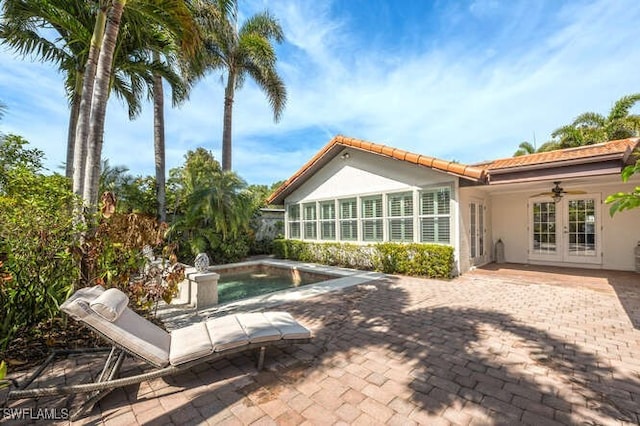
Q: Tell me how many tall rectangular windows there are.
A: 7